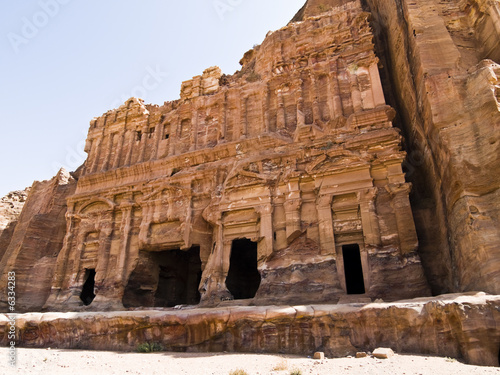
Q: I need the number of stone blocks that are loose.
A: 3